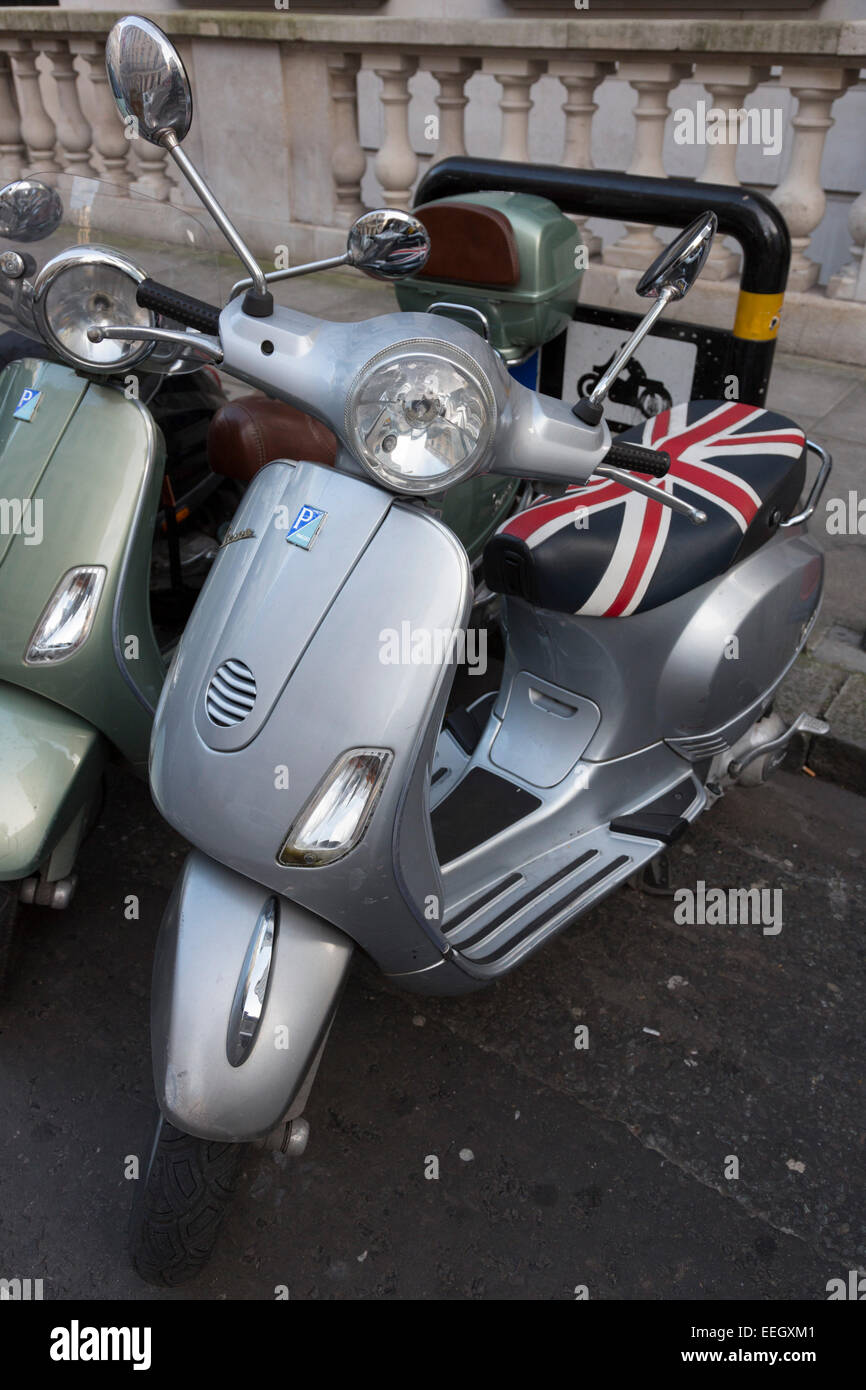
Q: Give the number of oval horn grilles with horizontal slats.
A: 1